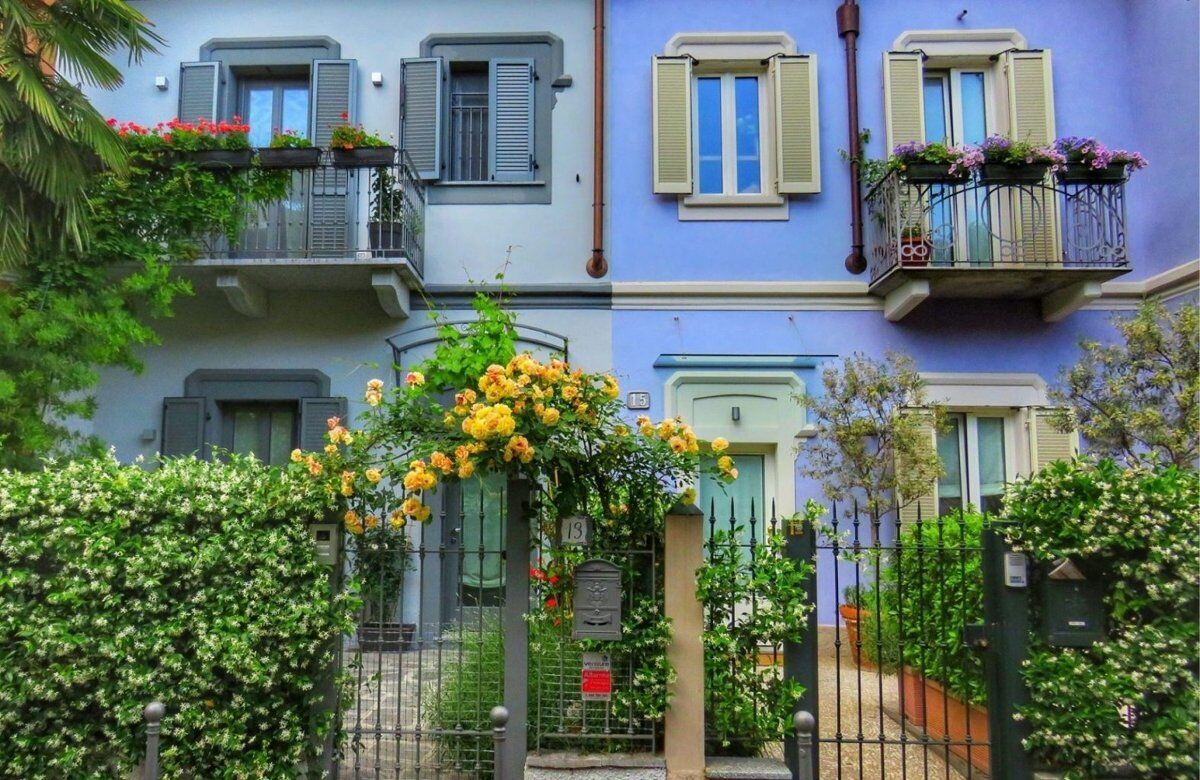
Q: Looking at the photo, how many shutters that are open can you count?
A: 11